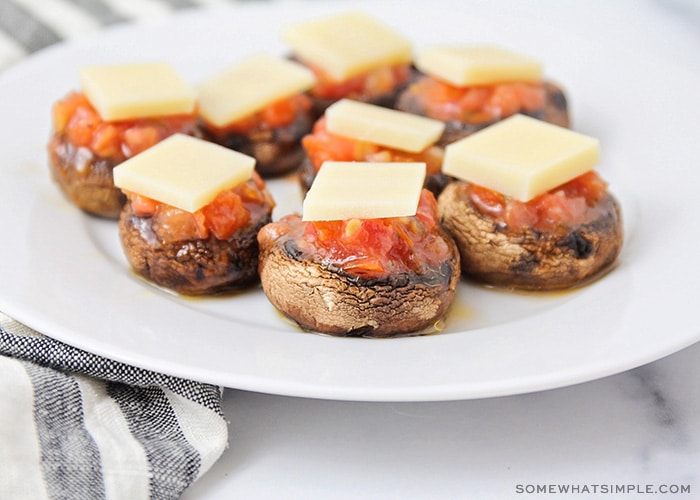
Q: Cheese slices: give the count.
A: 8